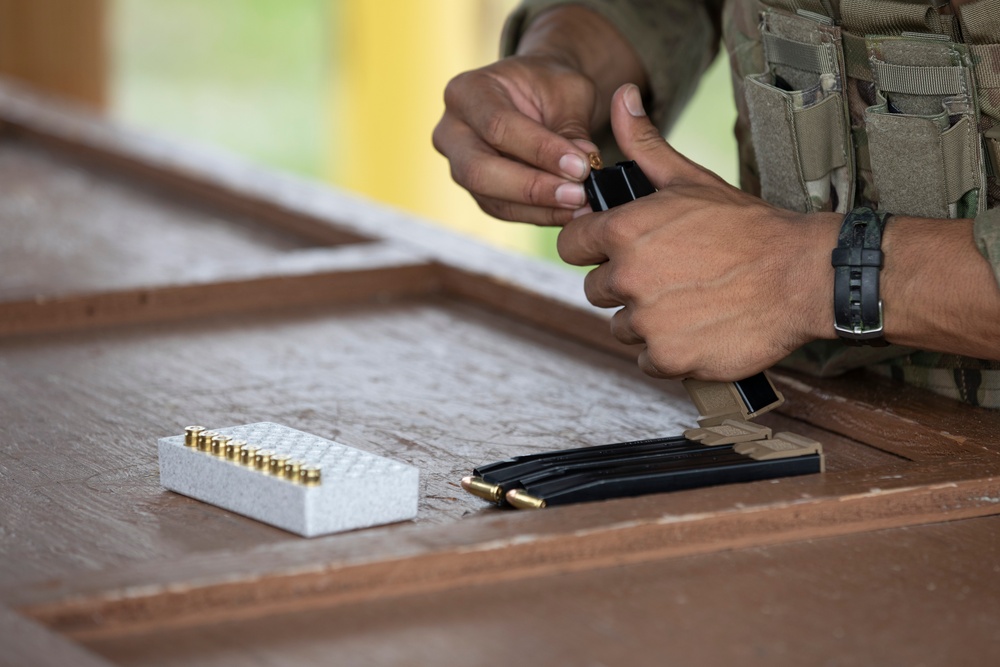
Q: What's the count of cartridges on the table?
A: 11